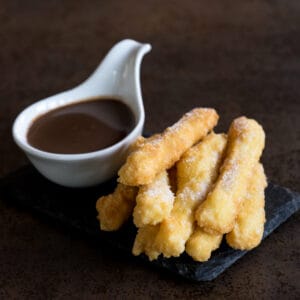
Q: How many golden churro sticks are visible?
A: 8